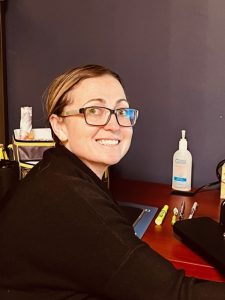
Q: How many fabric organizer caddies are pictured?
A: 1